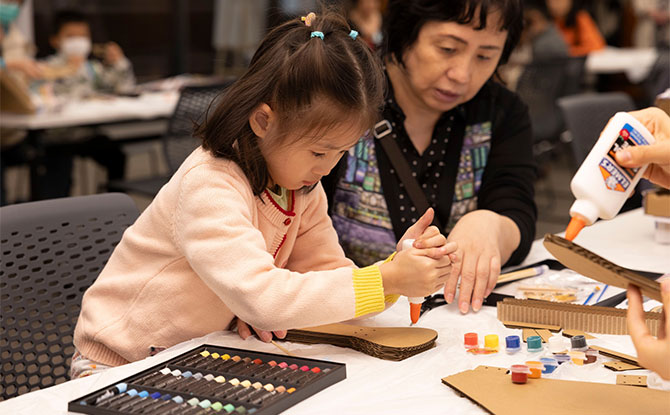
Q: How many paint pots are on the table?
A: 12